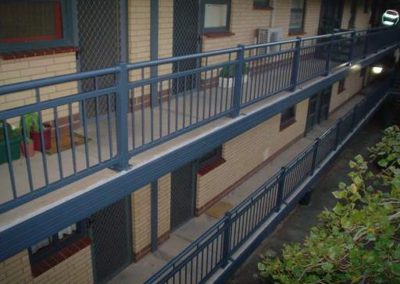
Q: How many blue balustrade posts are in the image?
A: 11